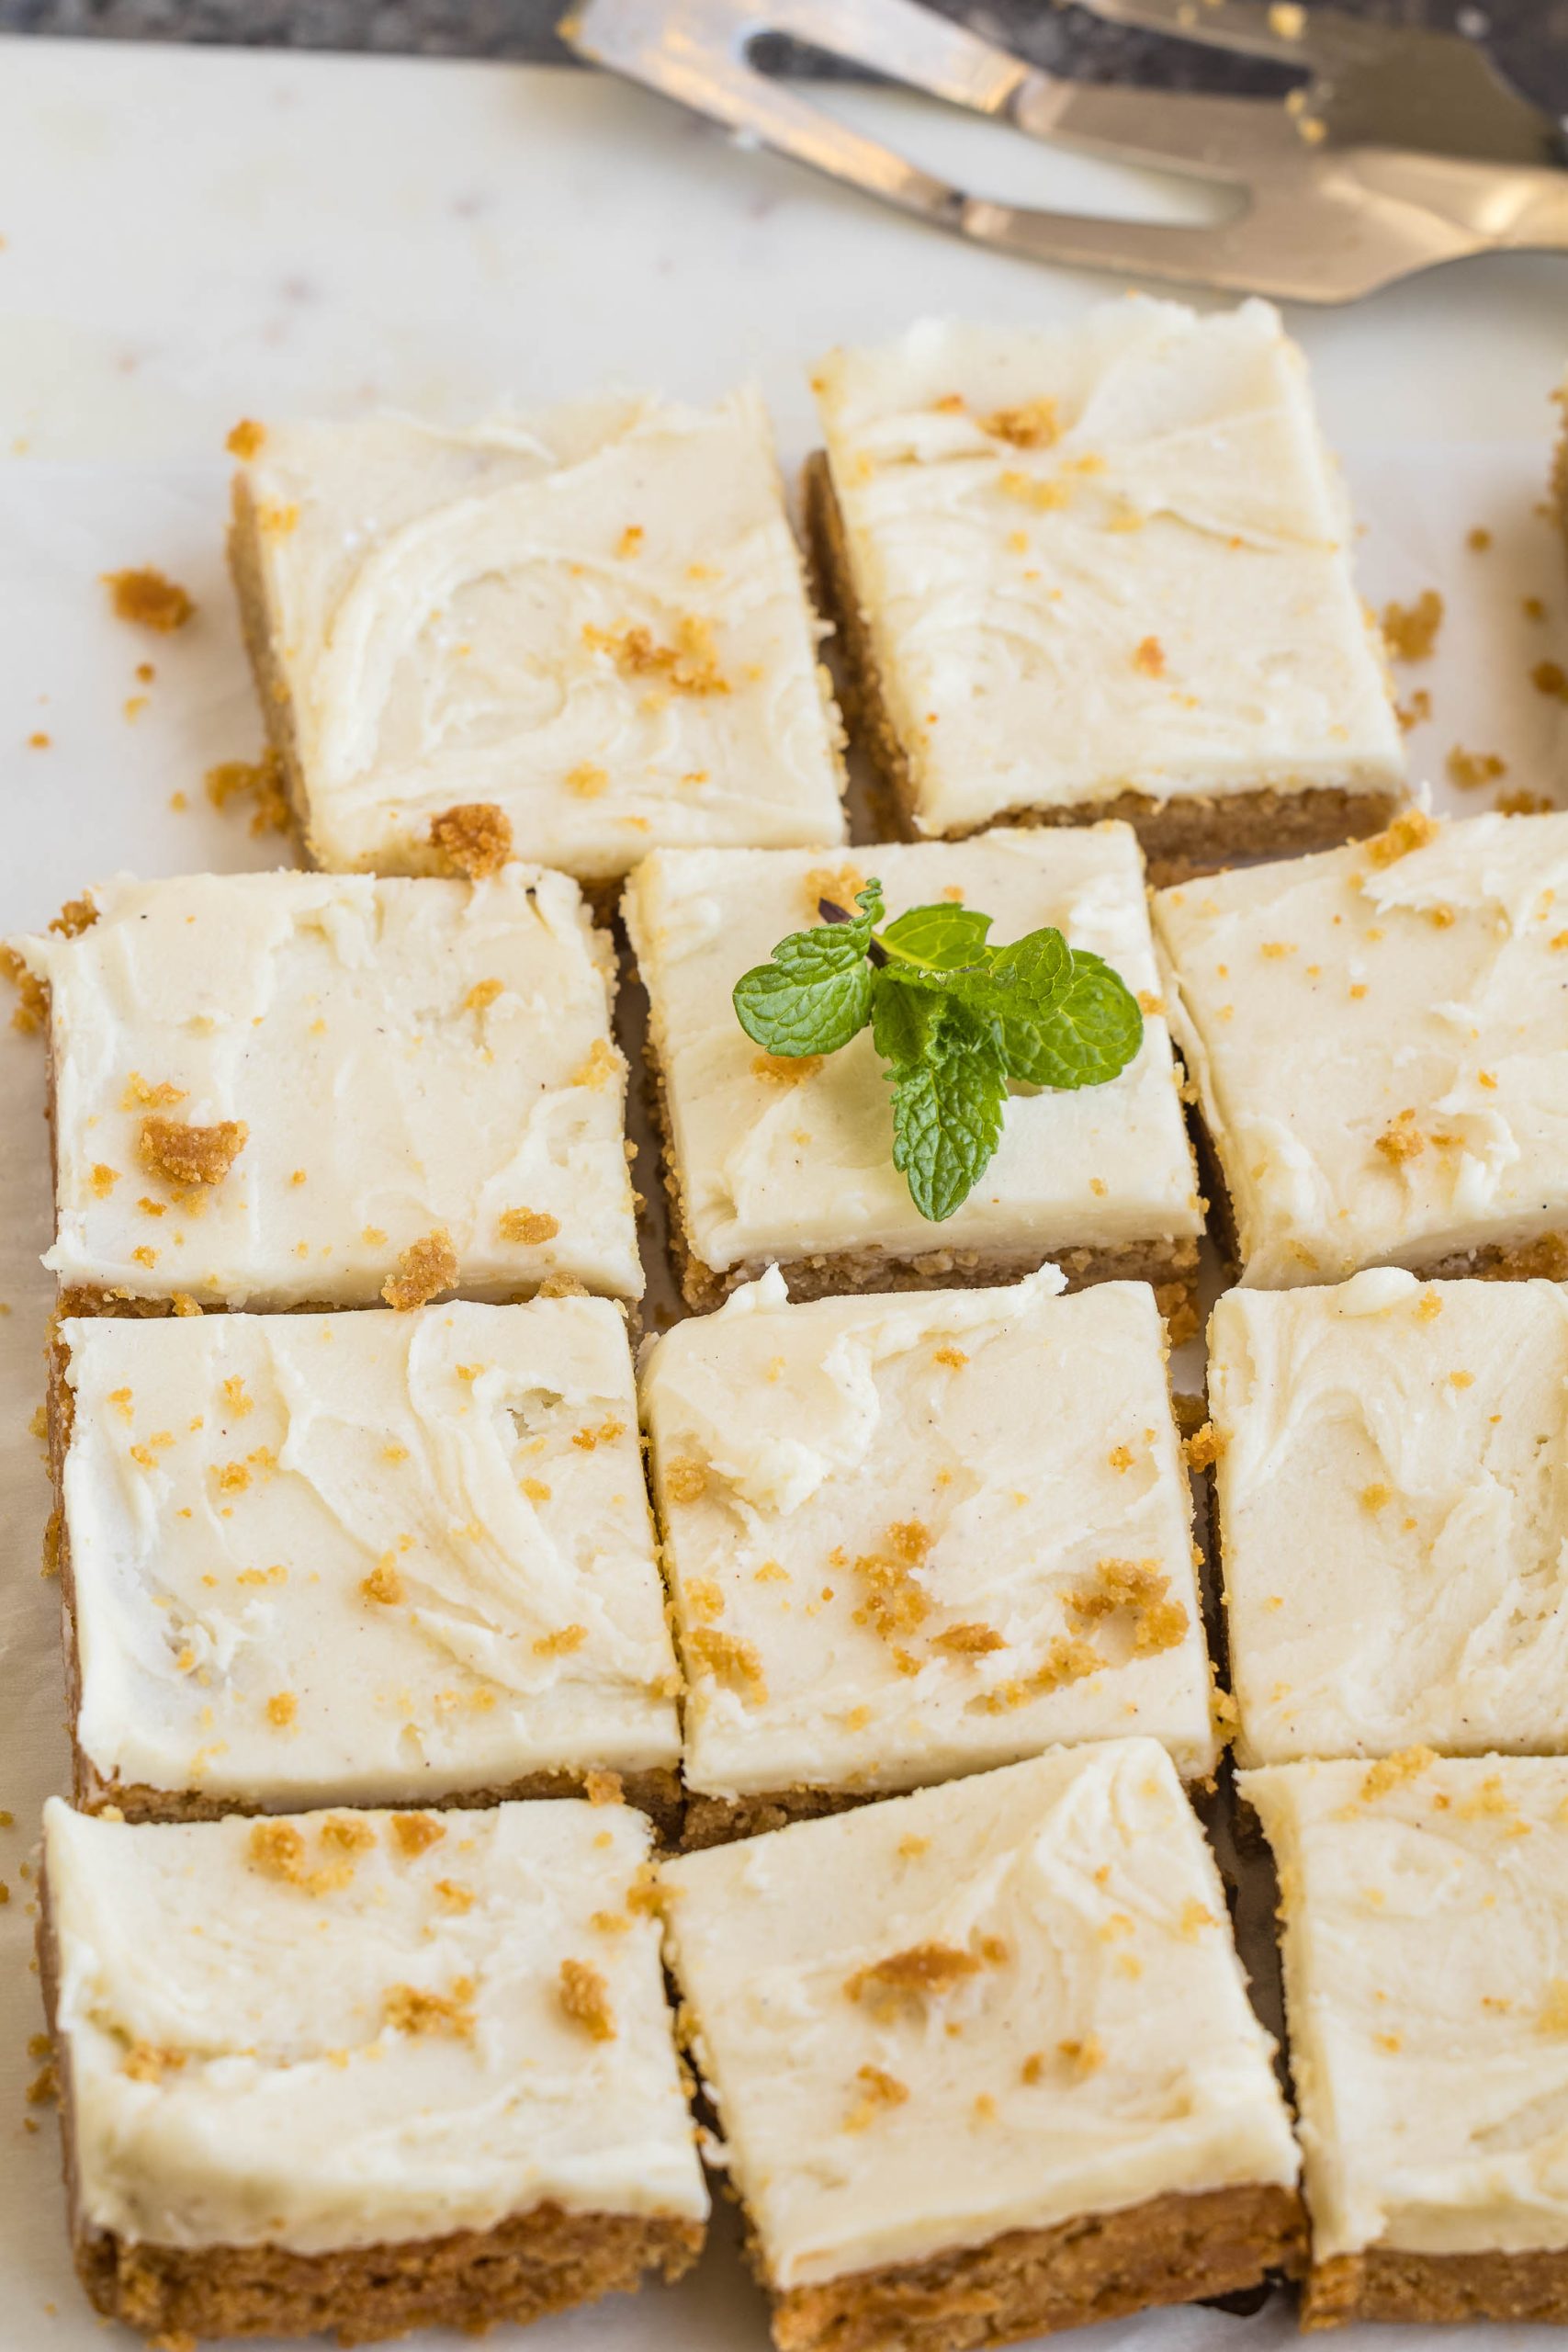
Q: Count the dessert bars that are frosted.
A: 11